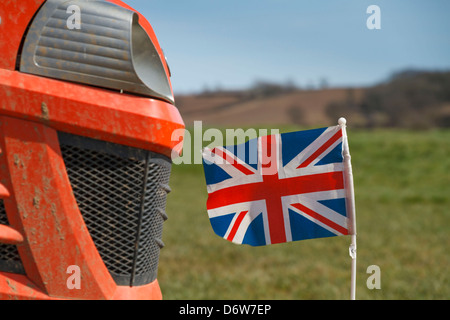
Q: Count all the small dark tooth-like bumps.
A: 3